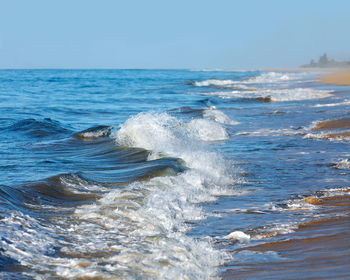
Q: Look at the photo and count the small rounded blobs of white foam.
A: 1